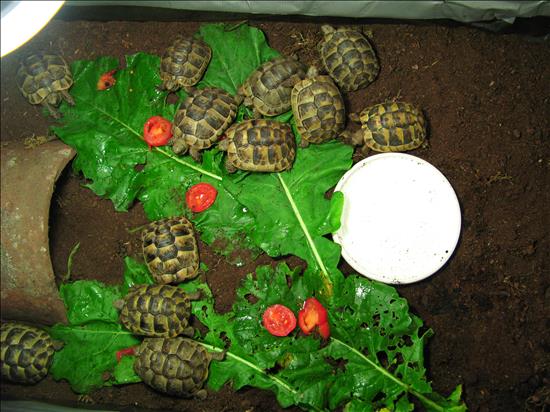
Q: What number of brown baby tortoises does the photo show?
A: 12